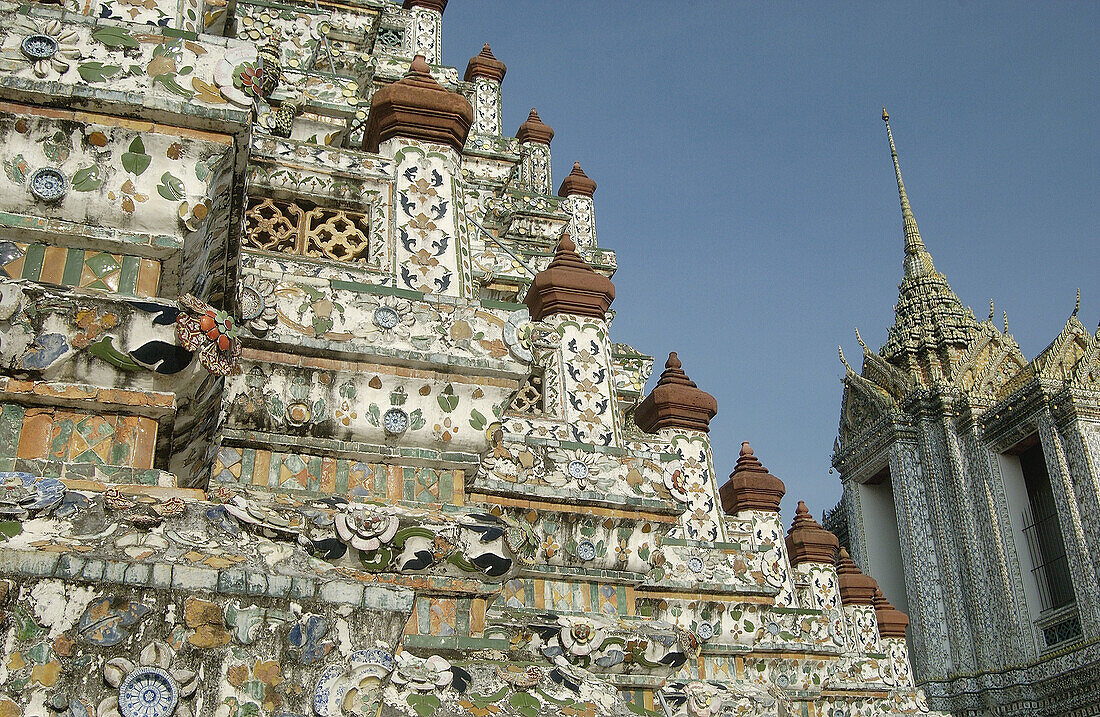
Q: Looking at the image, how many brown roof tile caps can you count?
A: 11